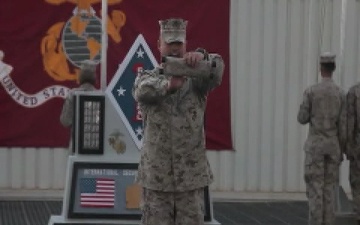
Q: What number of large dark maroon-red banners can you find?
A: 1